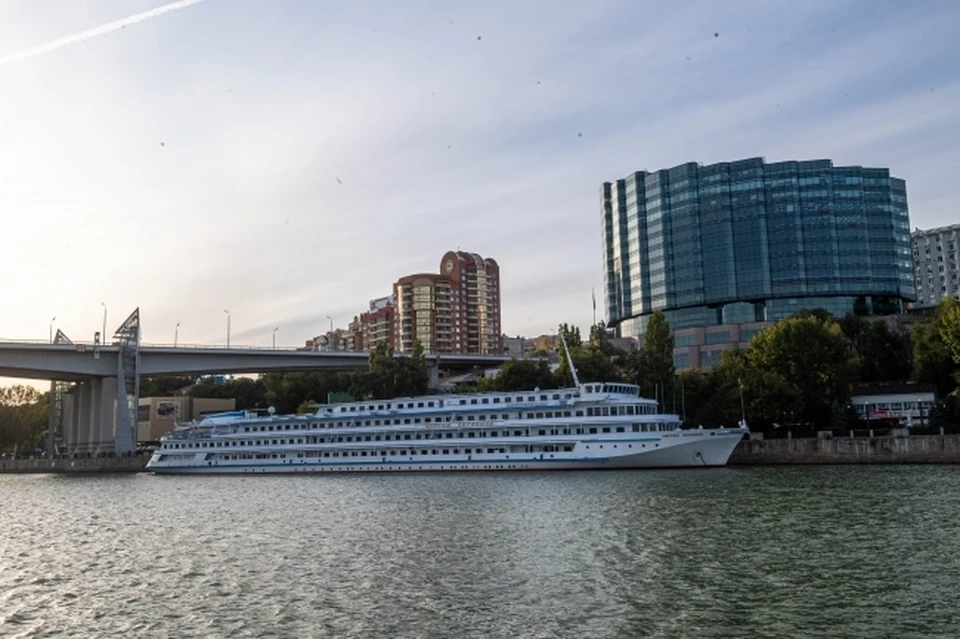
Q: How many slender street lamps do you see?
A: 6